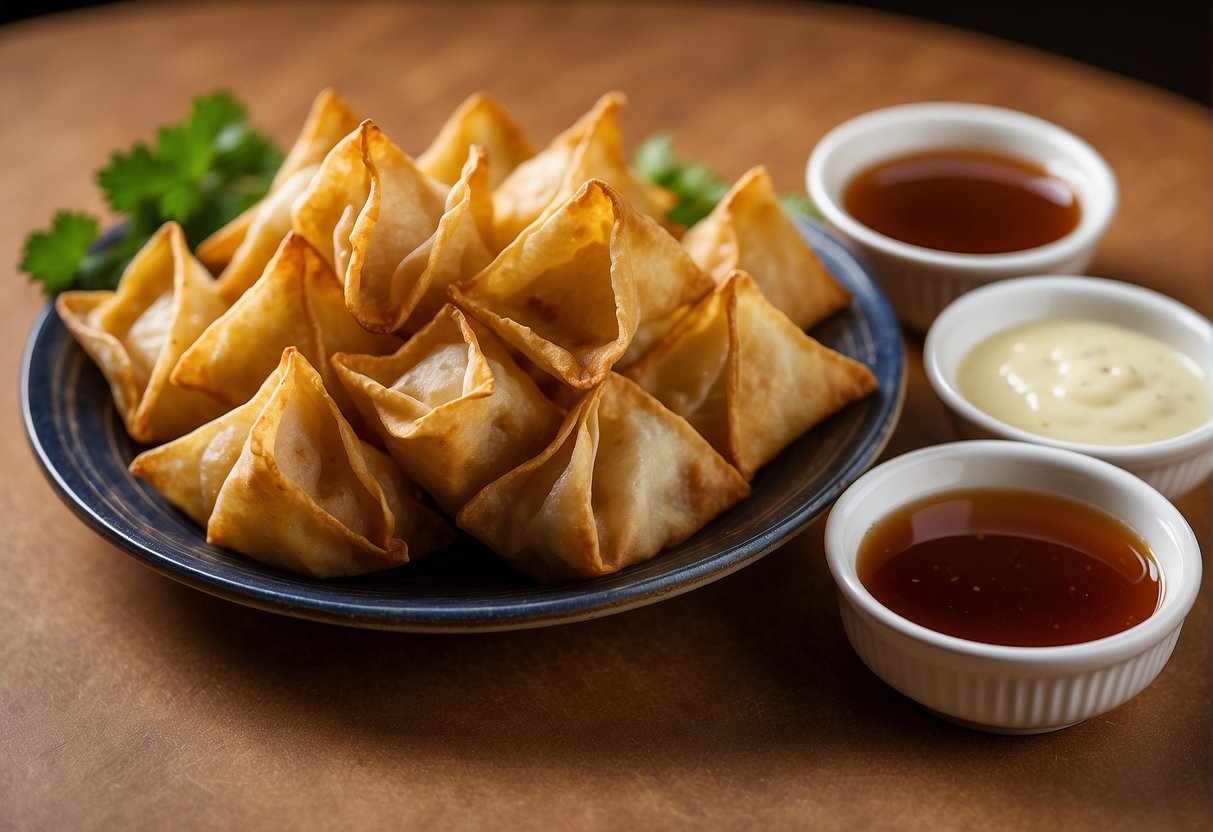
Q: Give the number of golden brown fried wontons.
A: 12